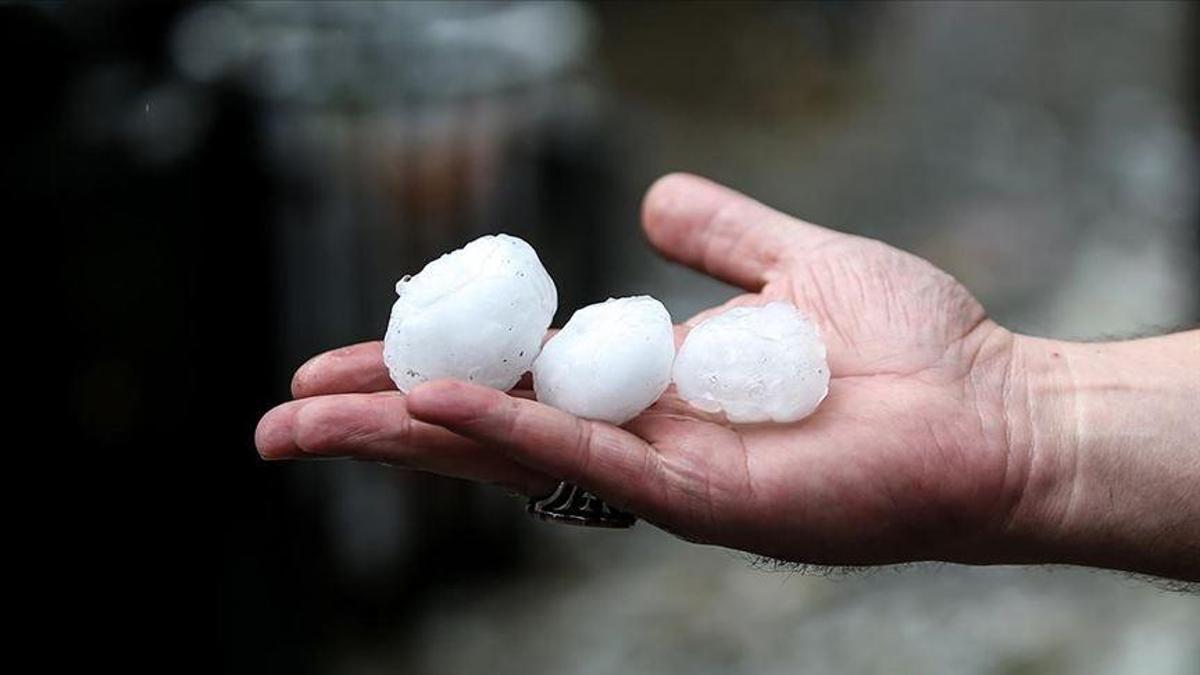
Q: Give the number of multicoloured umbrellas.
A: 0